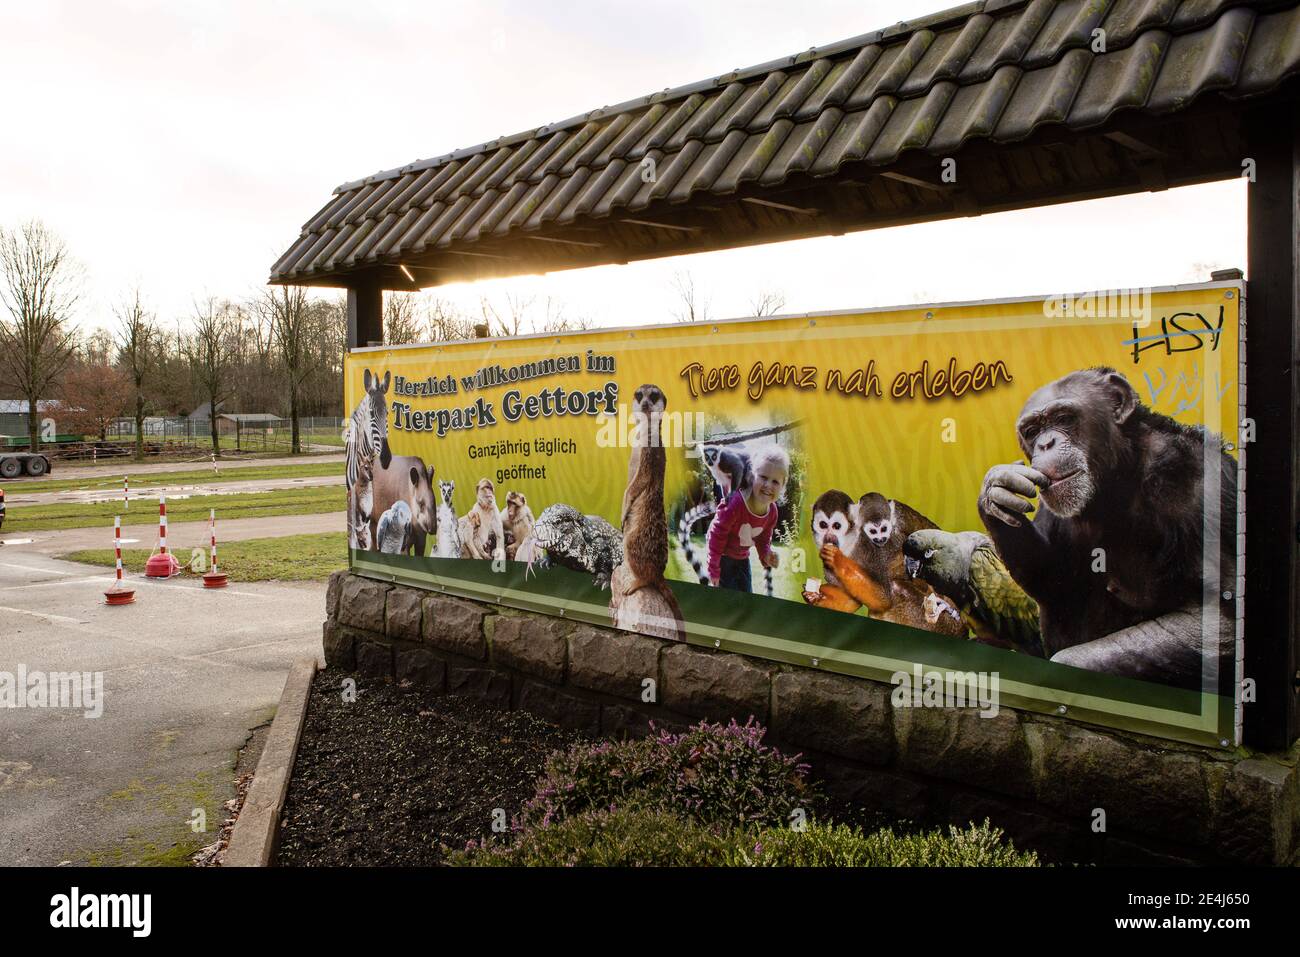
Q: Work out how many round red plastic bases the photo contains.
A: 3